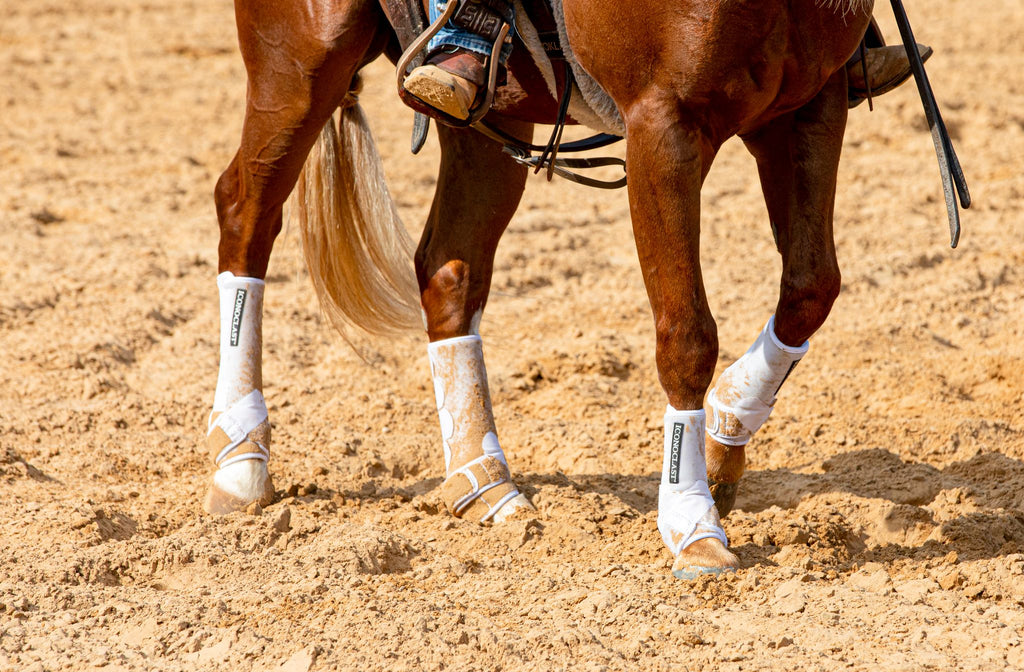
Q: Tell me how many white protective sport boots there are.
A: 4